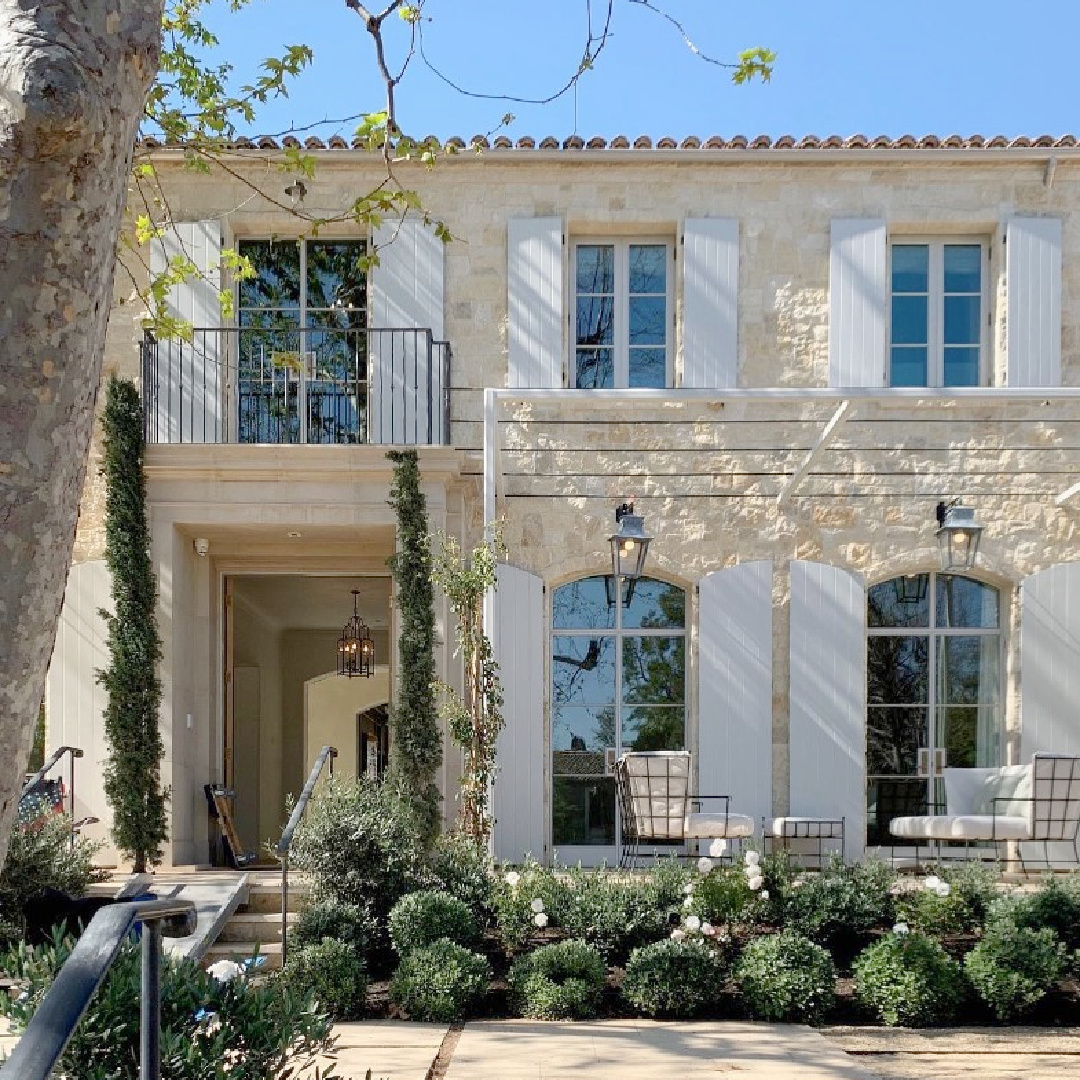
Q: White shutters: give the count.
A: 11